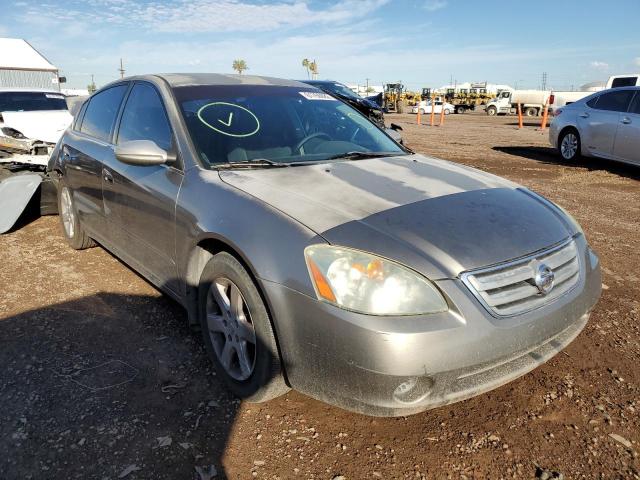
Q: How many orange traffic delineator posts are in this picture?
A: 5